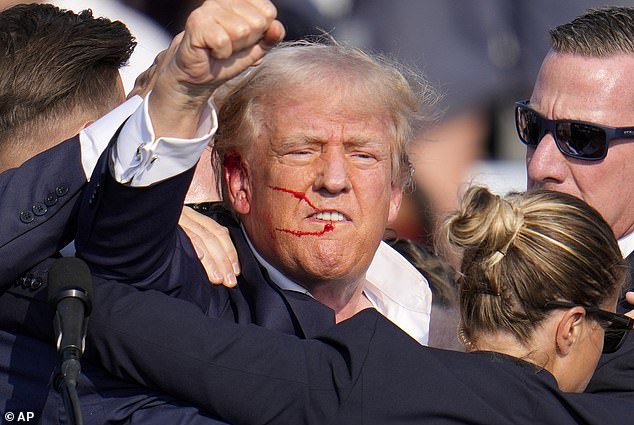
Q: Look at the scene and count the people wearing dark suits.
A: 4